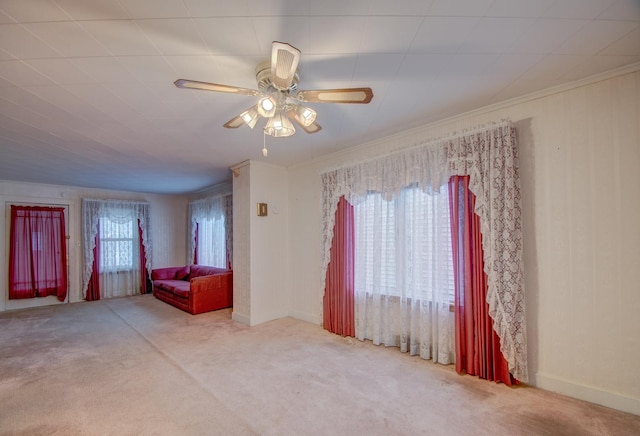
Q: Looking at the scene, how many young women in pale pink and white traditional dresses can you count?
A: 0